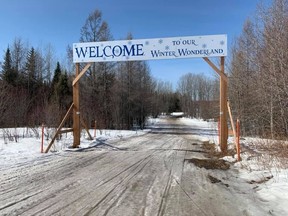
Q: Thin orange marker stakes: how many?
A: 4